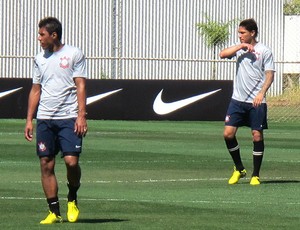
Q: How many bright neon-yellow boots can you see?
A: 4